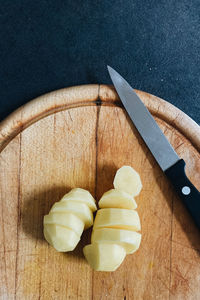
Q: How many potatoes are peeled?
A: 2